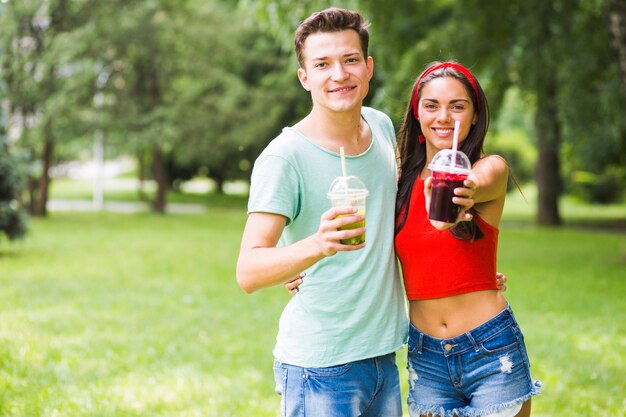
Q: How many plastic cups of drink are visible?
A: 2